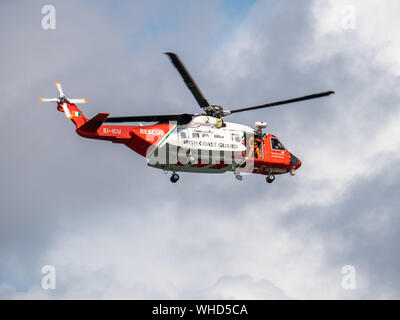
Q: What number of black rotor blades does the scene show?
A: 3